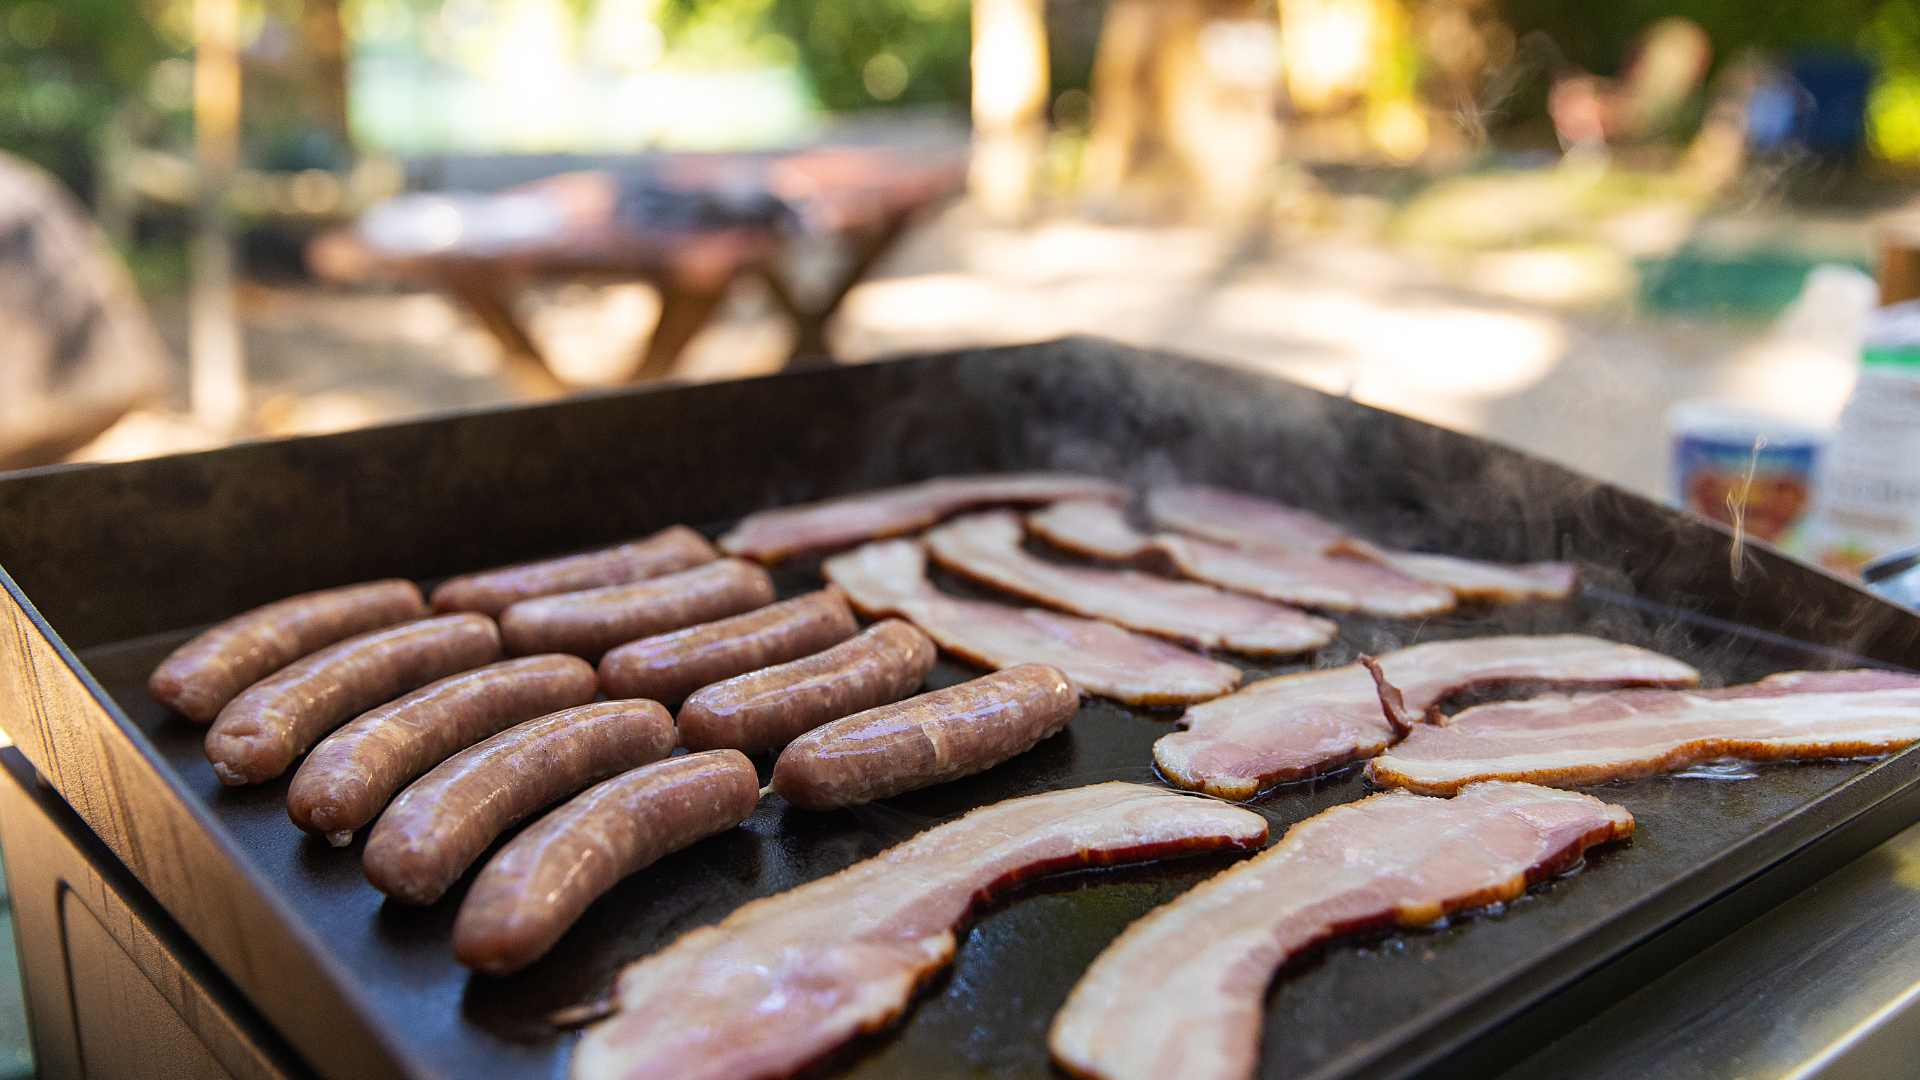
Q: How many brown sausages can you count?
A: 10